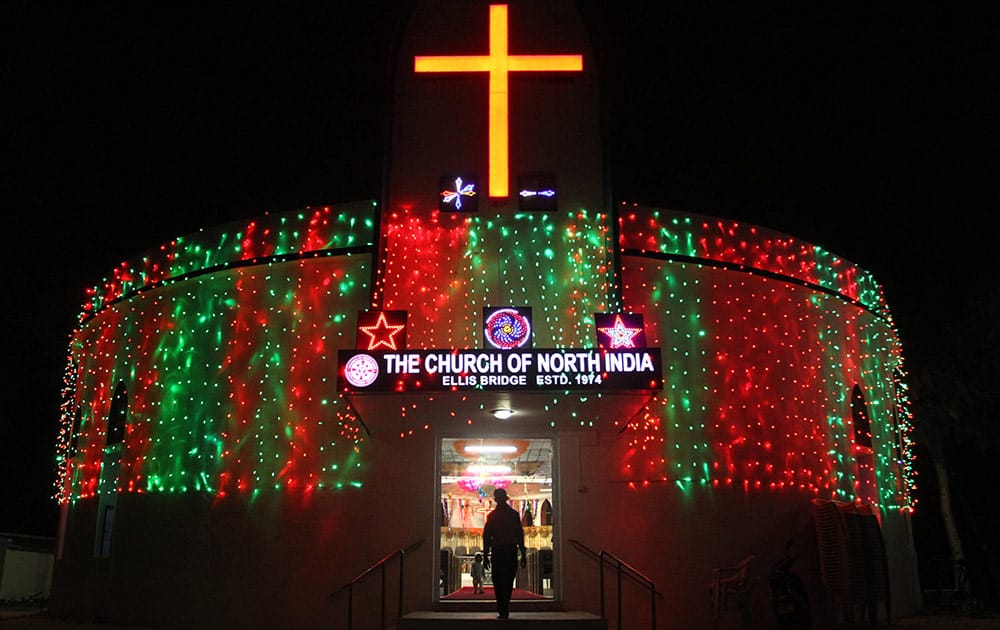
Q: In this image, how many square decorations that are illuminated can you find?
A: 5